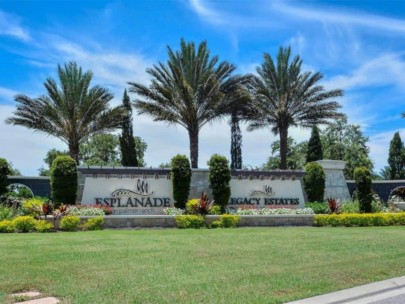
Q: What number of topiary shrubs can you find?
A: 6